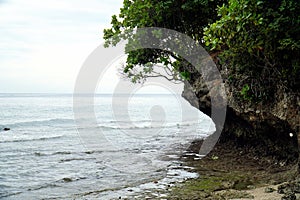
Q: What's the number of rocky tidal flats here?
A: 1